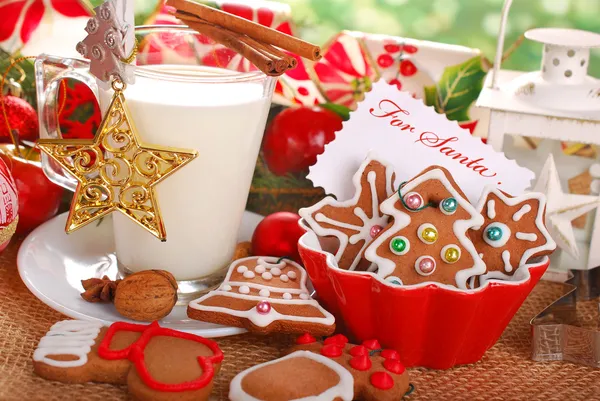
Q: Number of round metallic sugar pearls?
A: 10